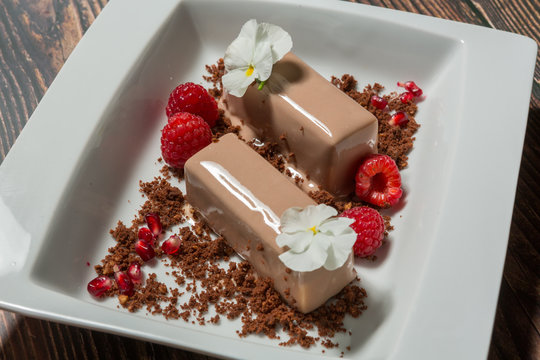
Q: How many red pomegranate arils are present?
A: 11